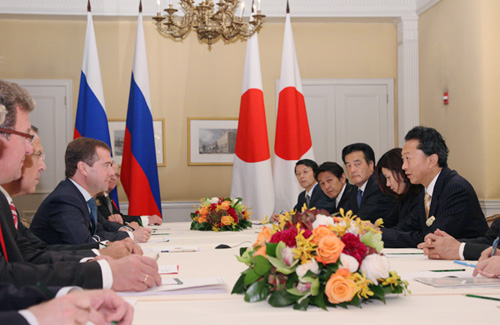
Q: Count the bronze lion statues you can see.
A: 0